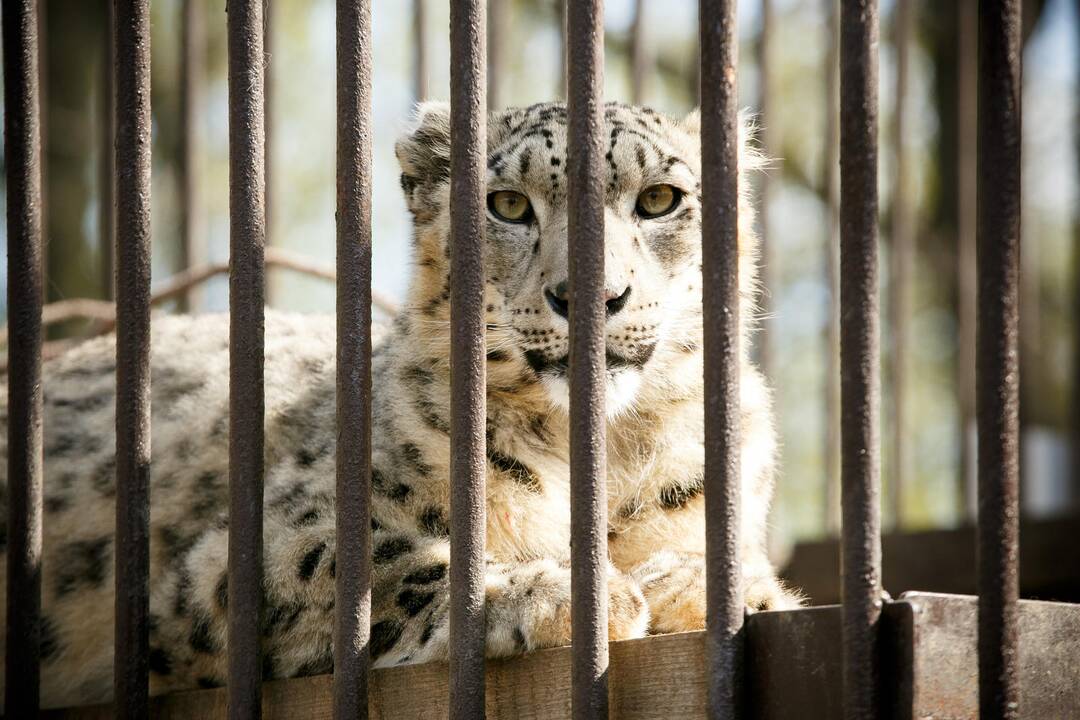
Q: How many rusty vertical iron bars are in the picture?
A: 9